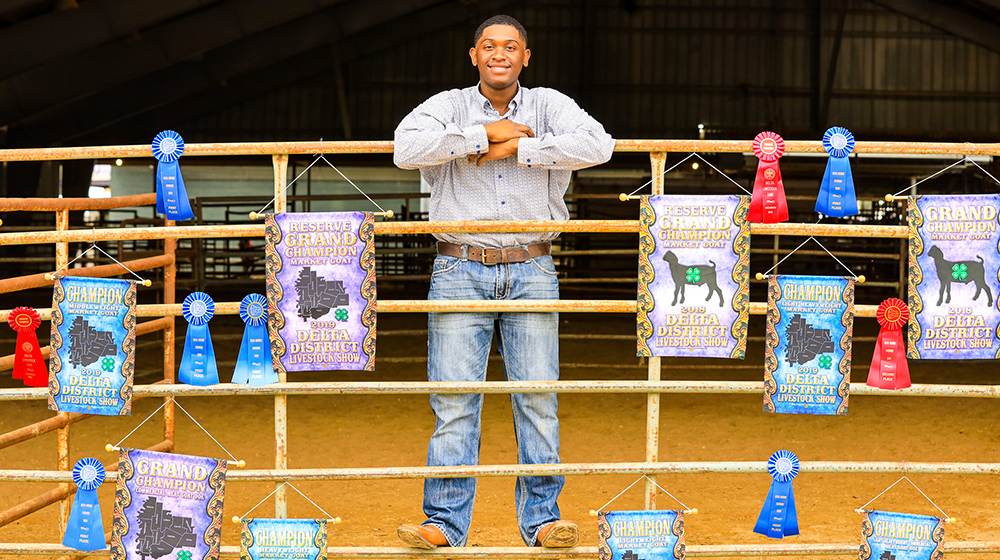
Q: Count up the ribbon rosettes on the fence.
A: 9